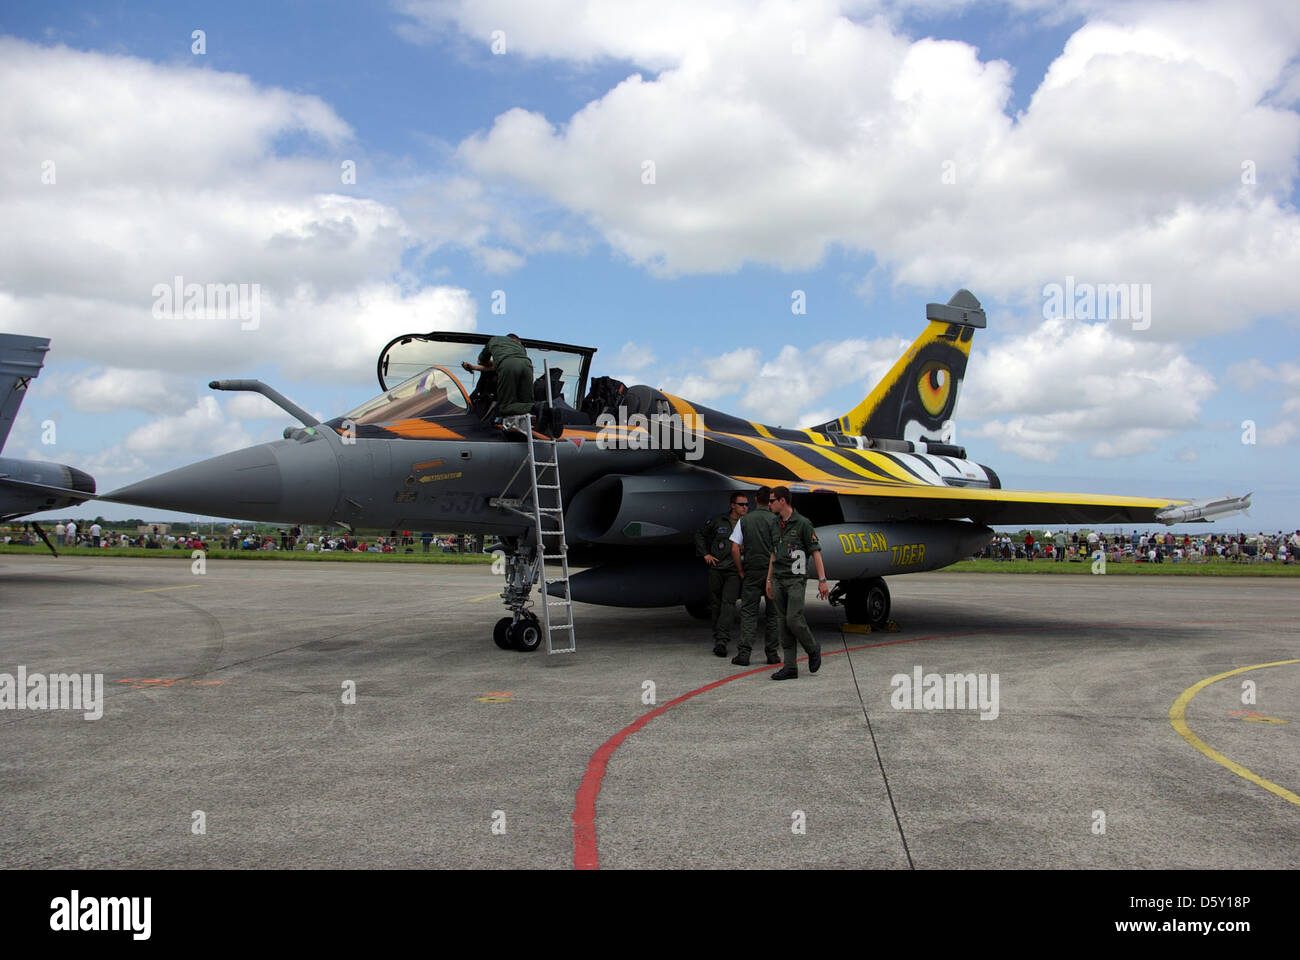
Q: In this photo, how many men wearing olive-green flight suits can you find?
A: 4